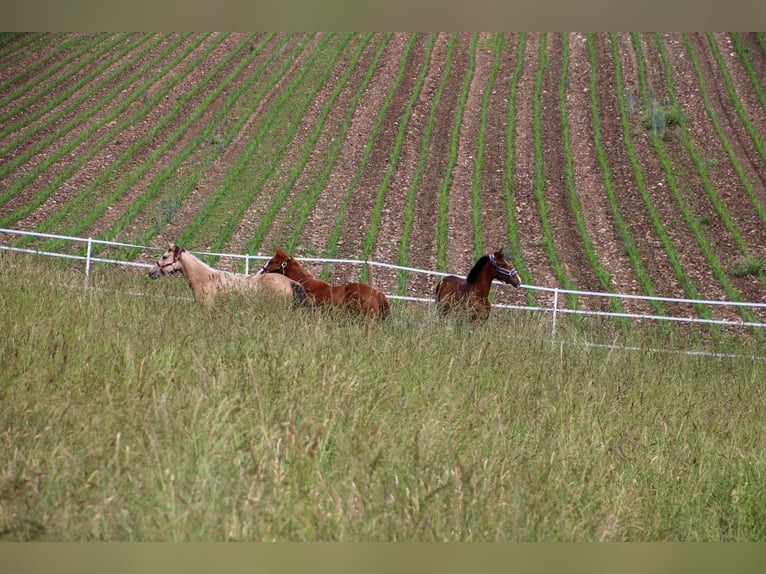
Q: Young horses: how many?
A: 3